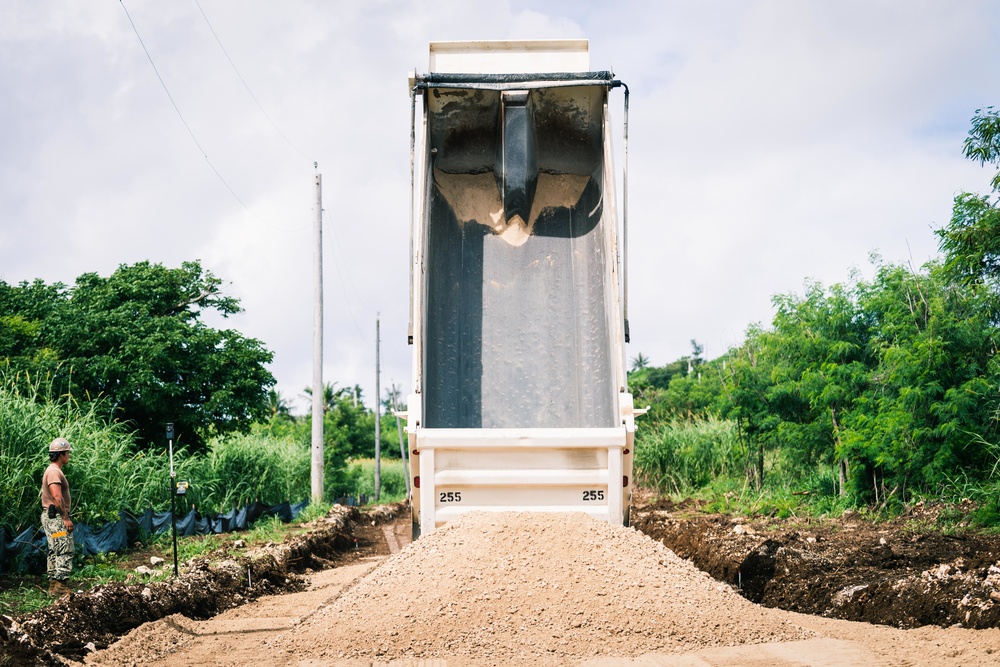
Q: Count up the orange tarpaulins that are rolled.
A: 0